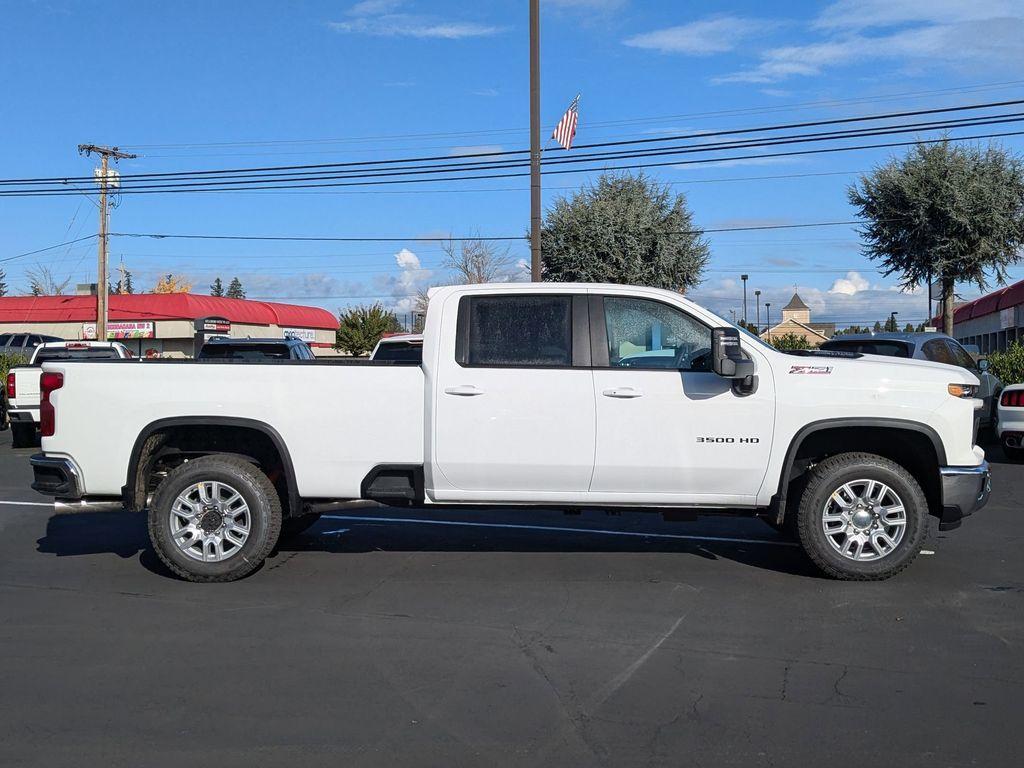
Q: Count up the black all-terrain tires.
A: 2